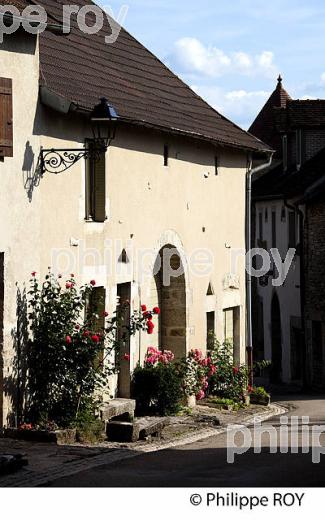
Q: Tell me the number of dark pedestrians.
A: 0